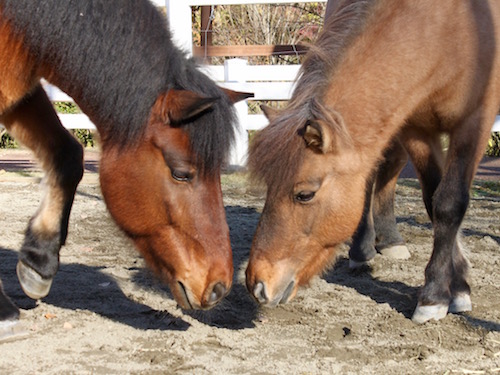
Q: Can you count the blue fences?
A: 0